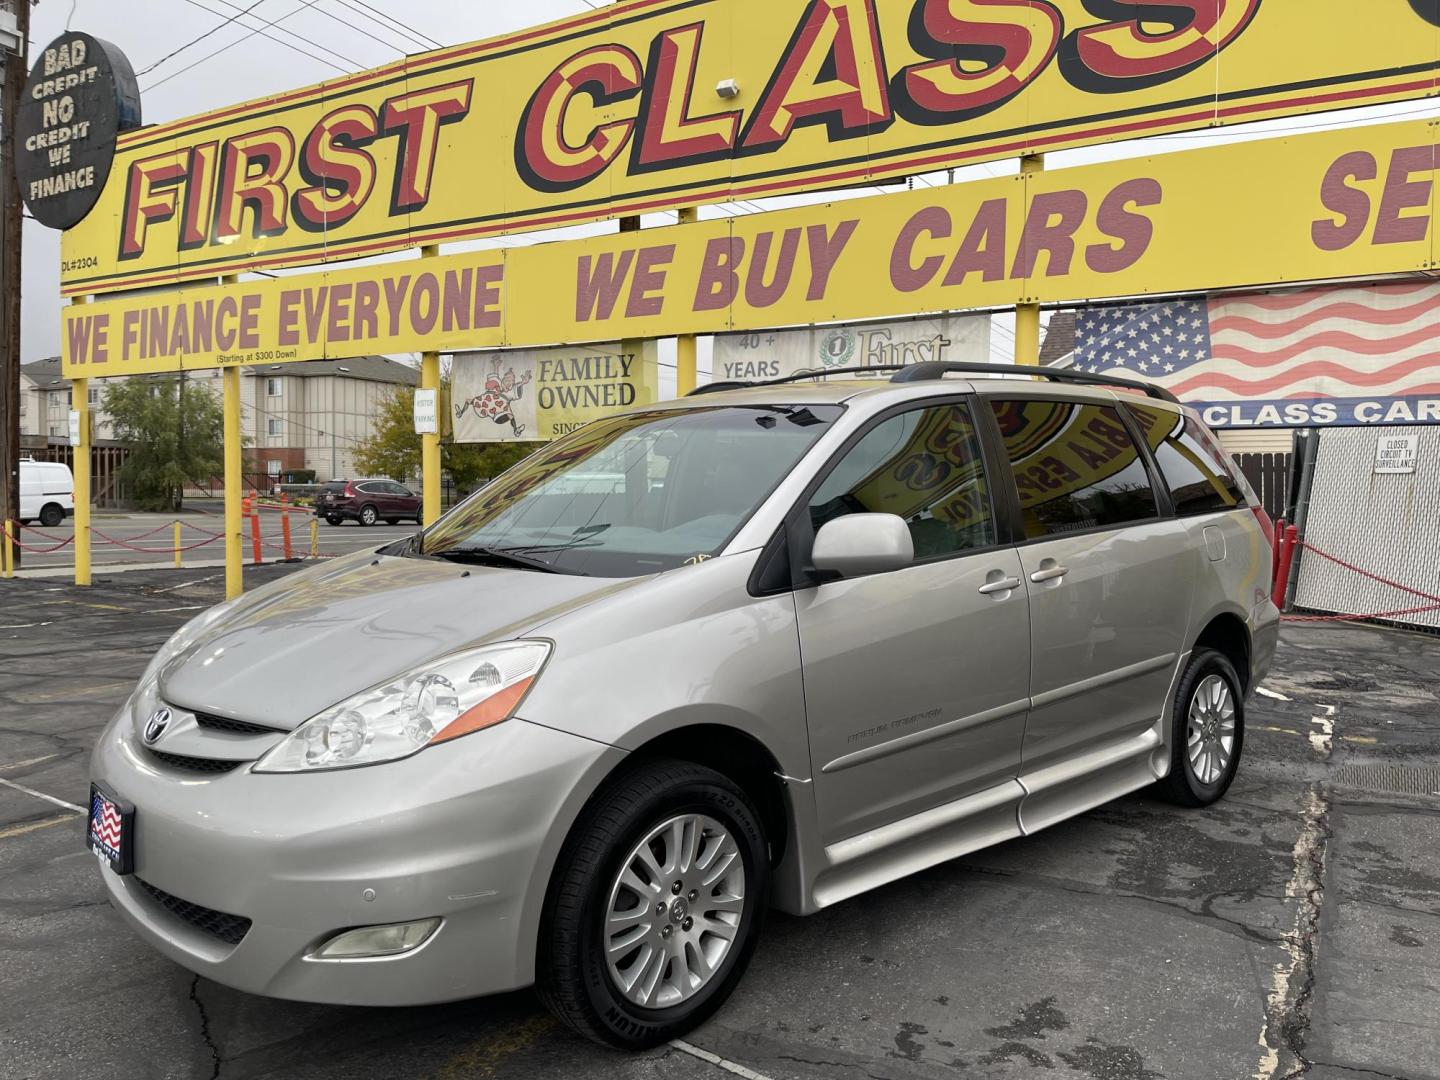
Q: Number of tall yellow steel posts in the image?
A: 5